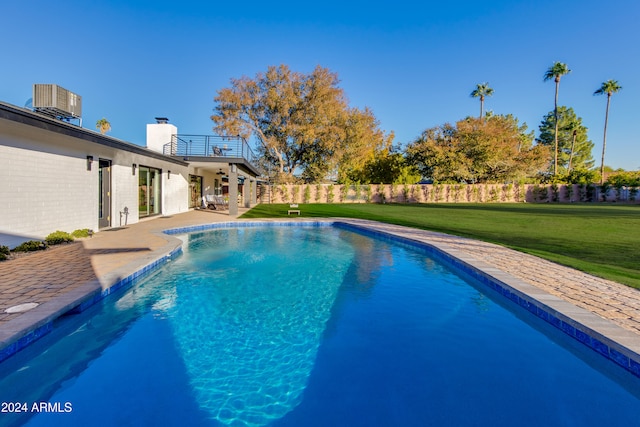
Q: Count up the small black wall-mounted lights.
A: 3